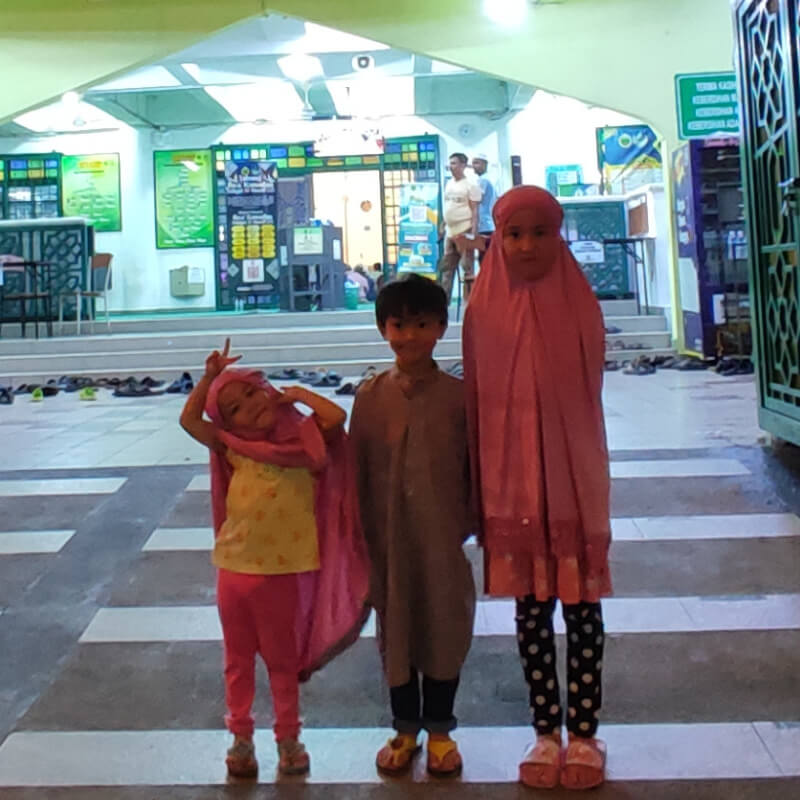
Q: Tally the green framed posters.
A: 2